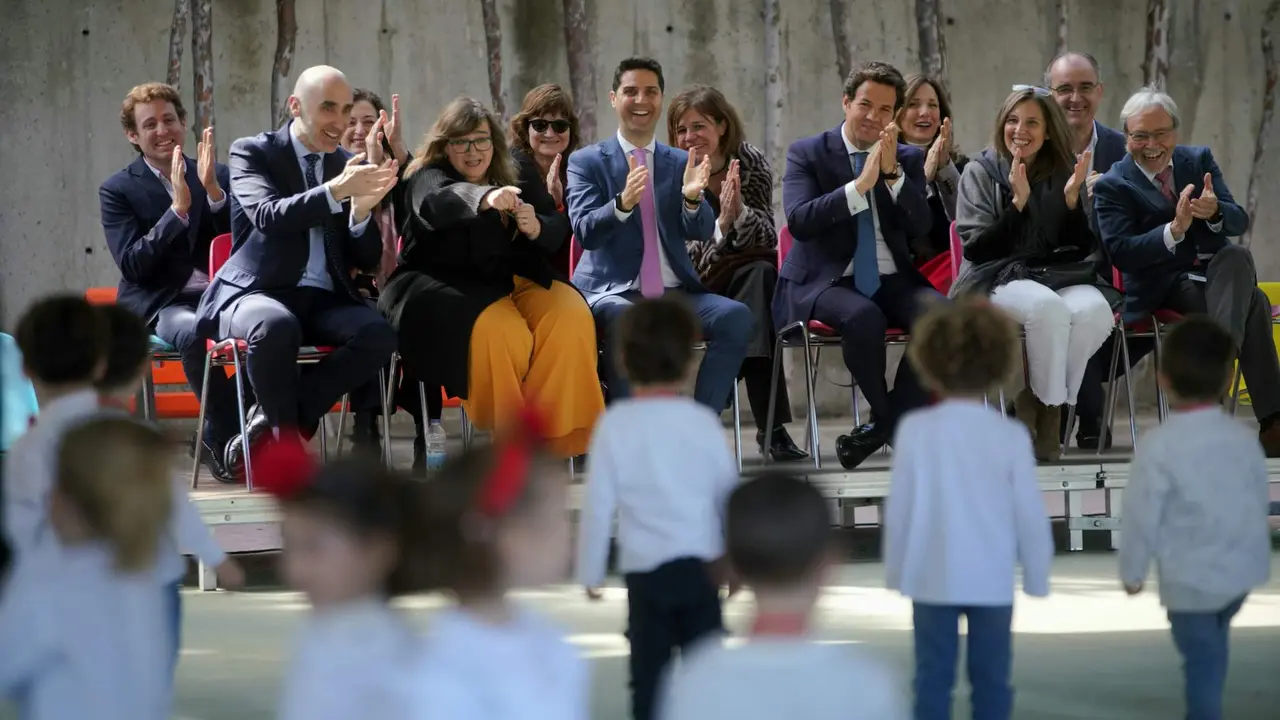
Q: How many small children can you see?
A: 9